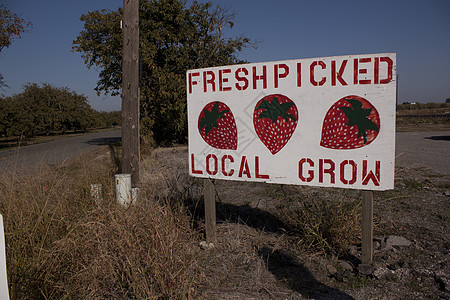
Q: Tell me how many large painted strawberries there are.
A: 3